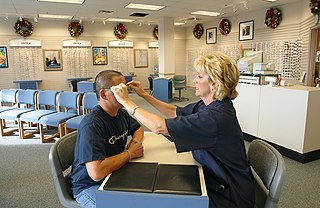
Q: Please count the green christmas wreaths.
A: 8